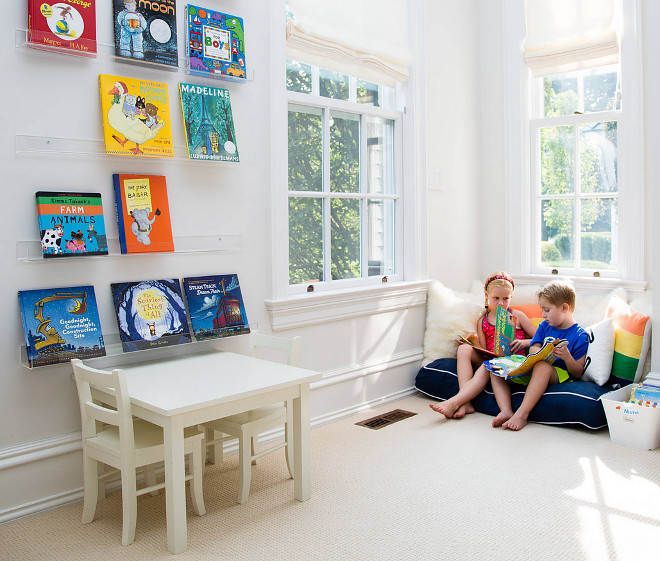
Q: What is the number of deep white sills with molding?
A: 2